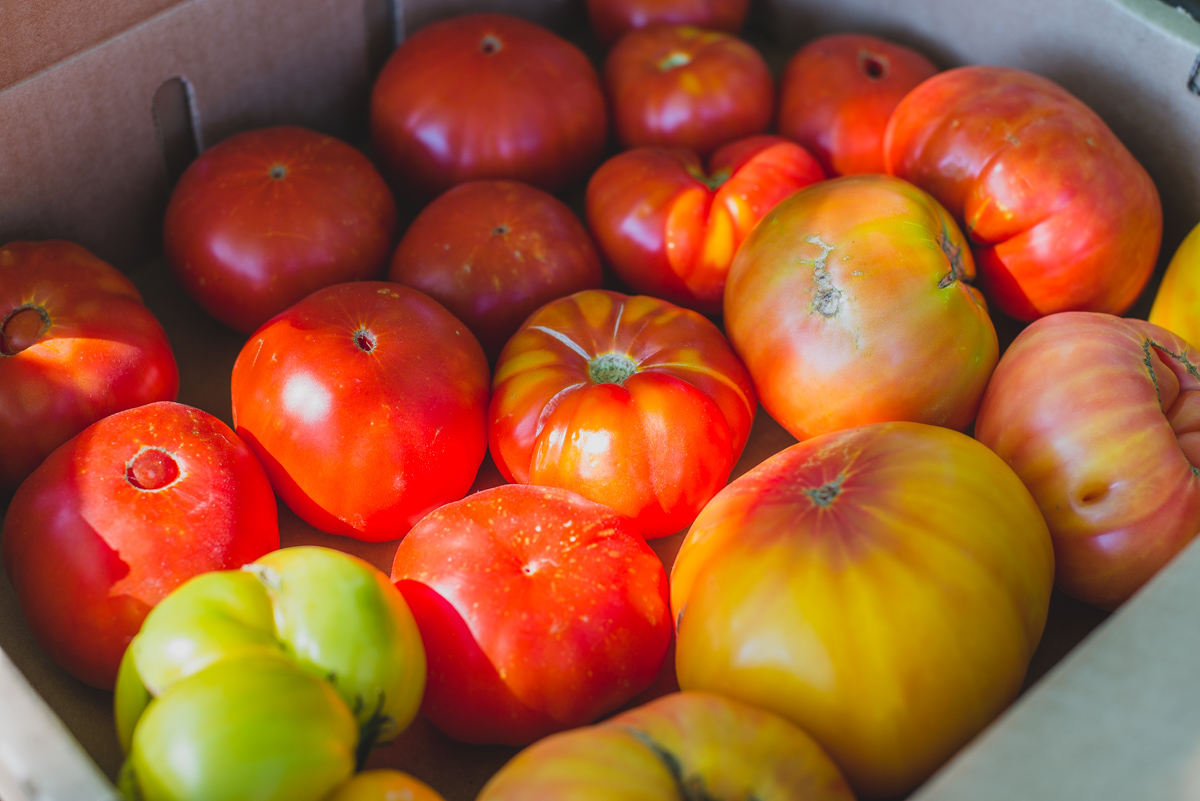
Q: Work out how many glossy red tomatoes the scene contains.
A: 13